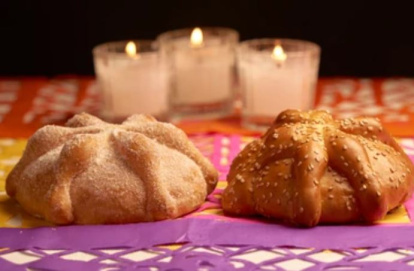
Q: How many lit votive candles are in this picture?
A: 3